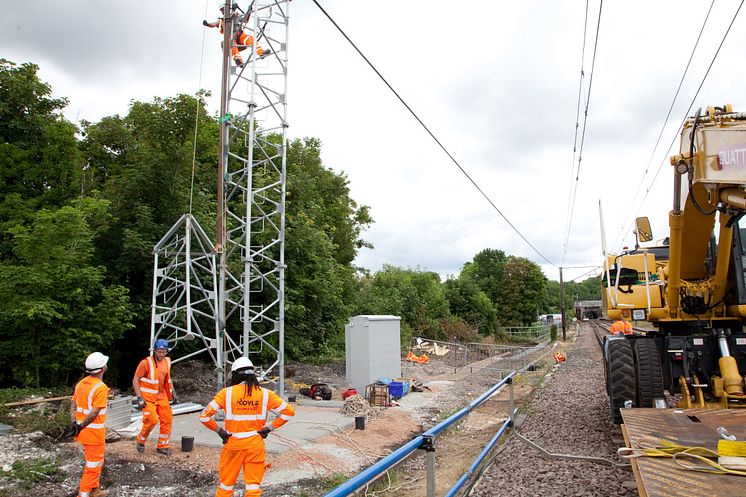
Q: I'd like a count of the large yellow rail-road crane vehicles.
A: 1